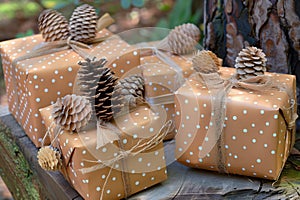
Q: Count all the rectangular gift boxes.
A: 4